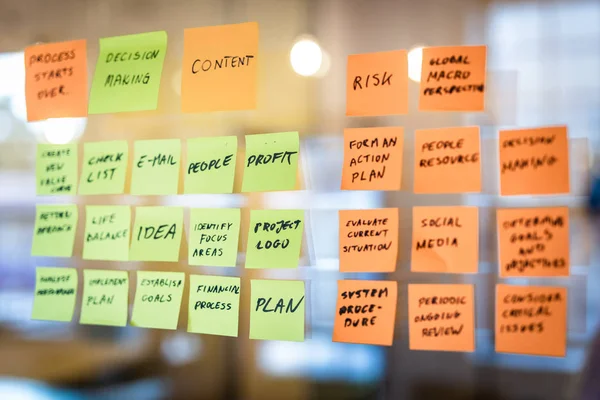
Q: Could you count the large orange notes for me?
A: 13